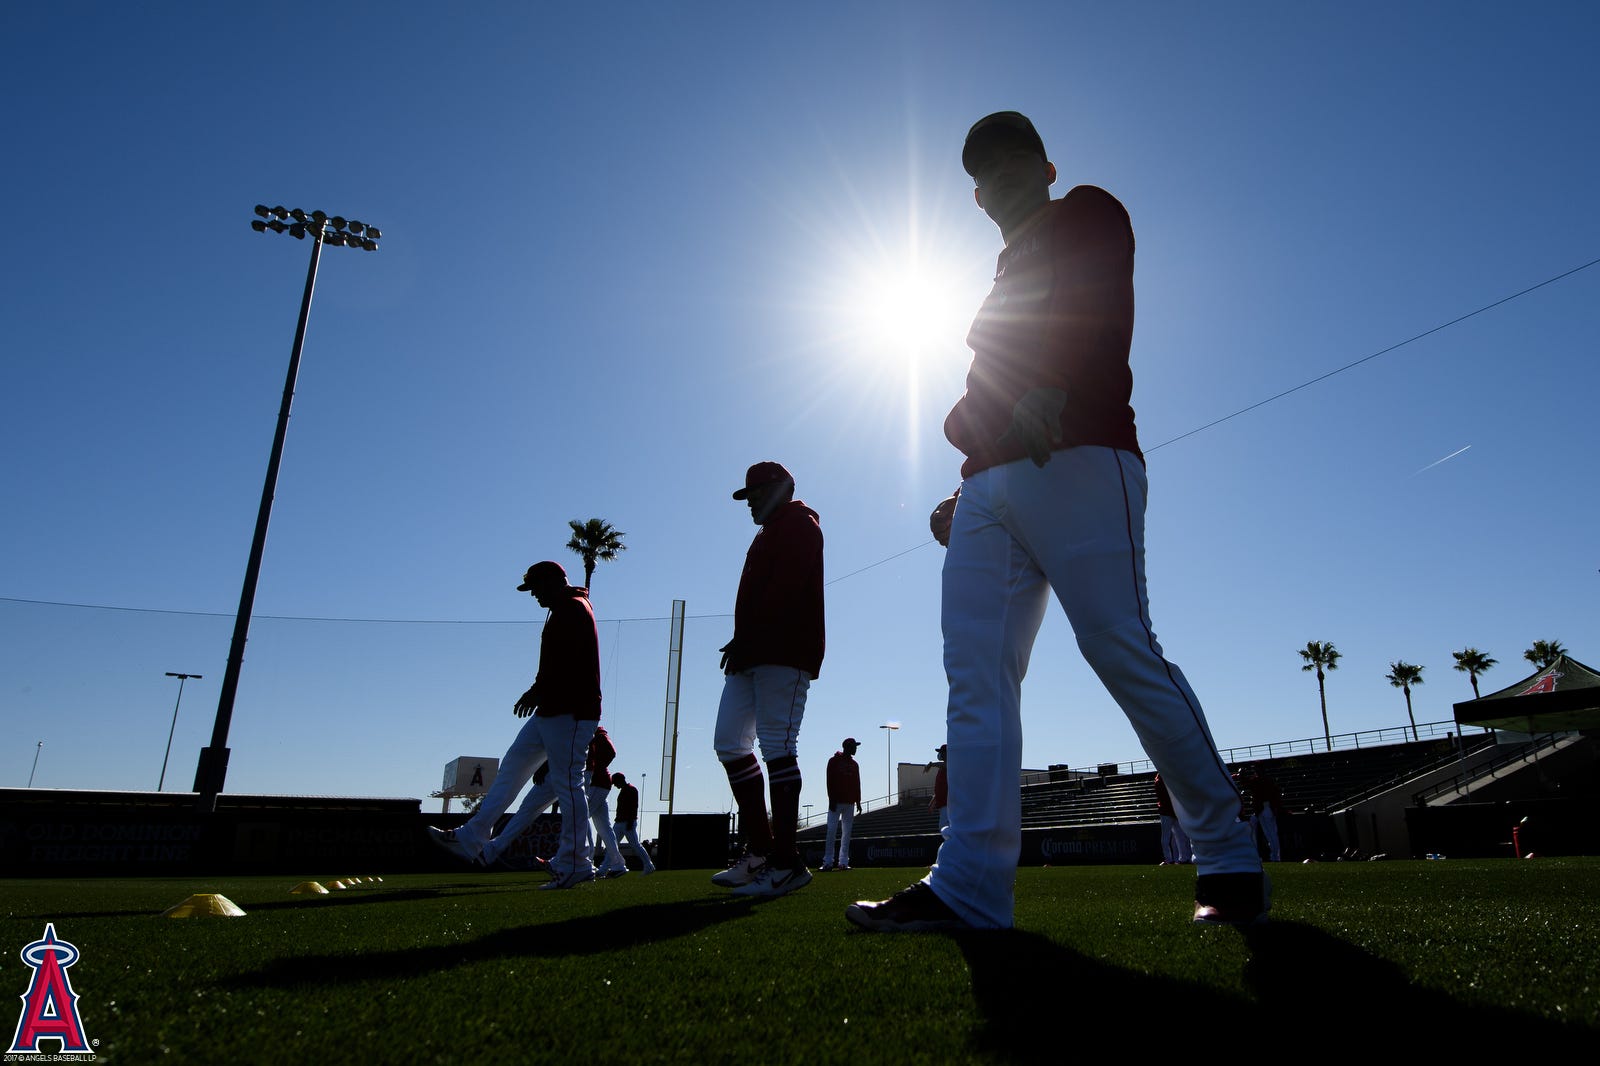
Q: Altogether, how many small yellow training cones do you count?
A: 7